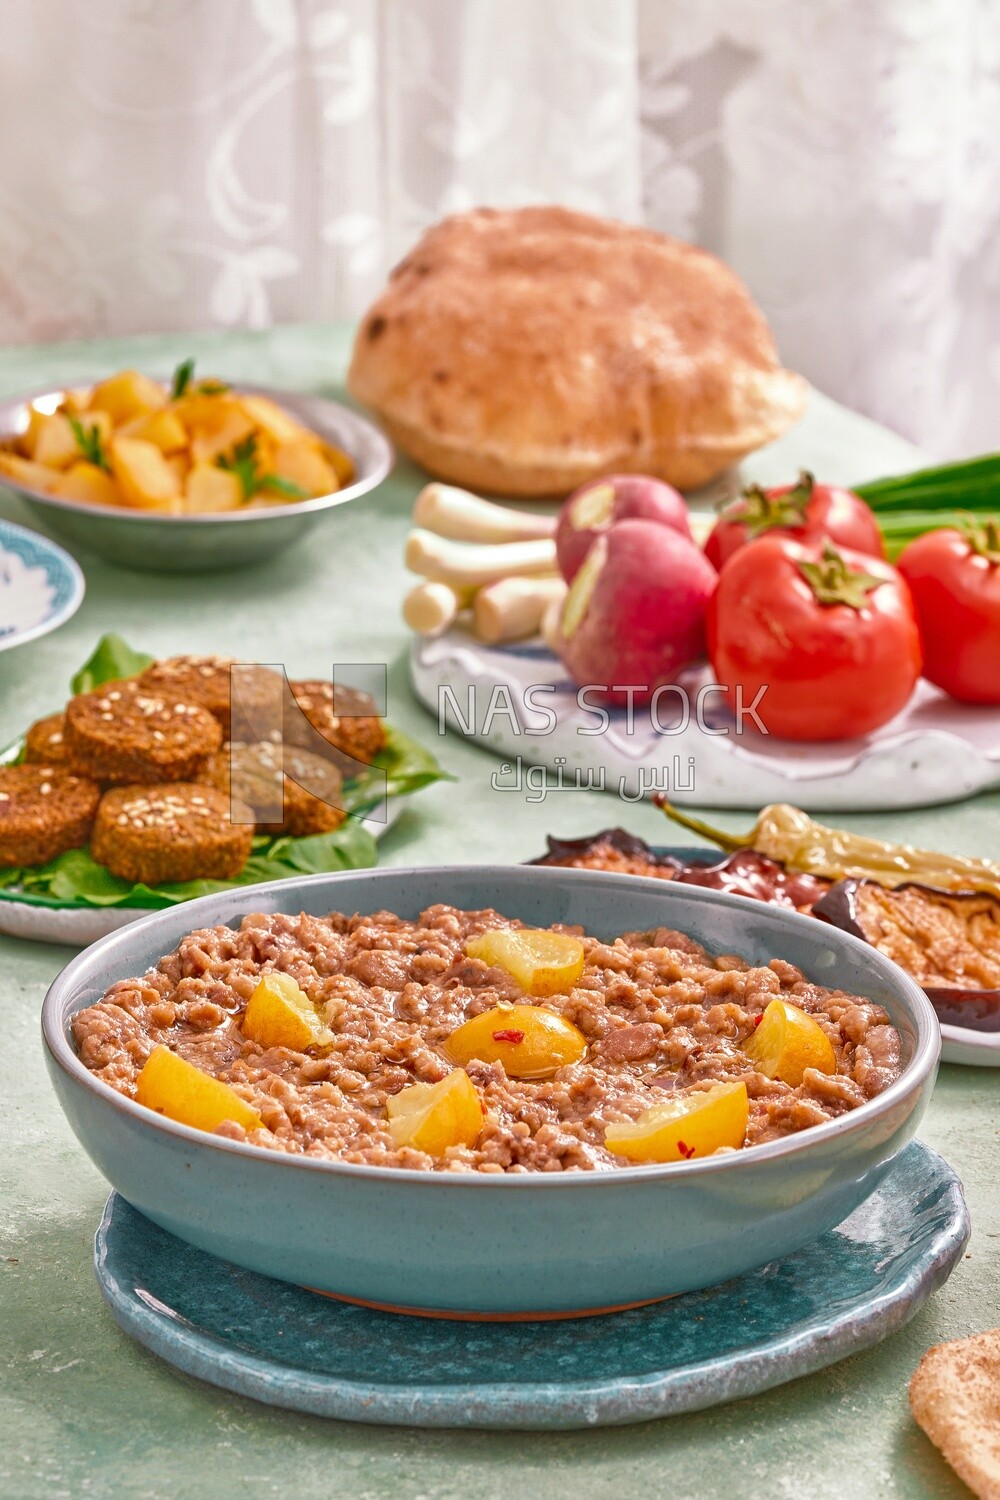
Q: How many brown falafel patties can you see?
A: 7